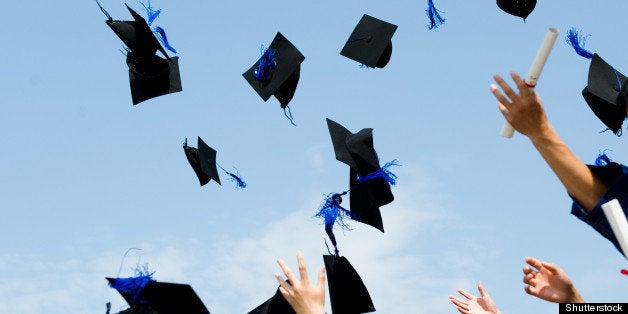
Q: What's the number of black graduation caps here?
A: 12